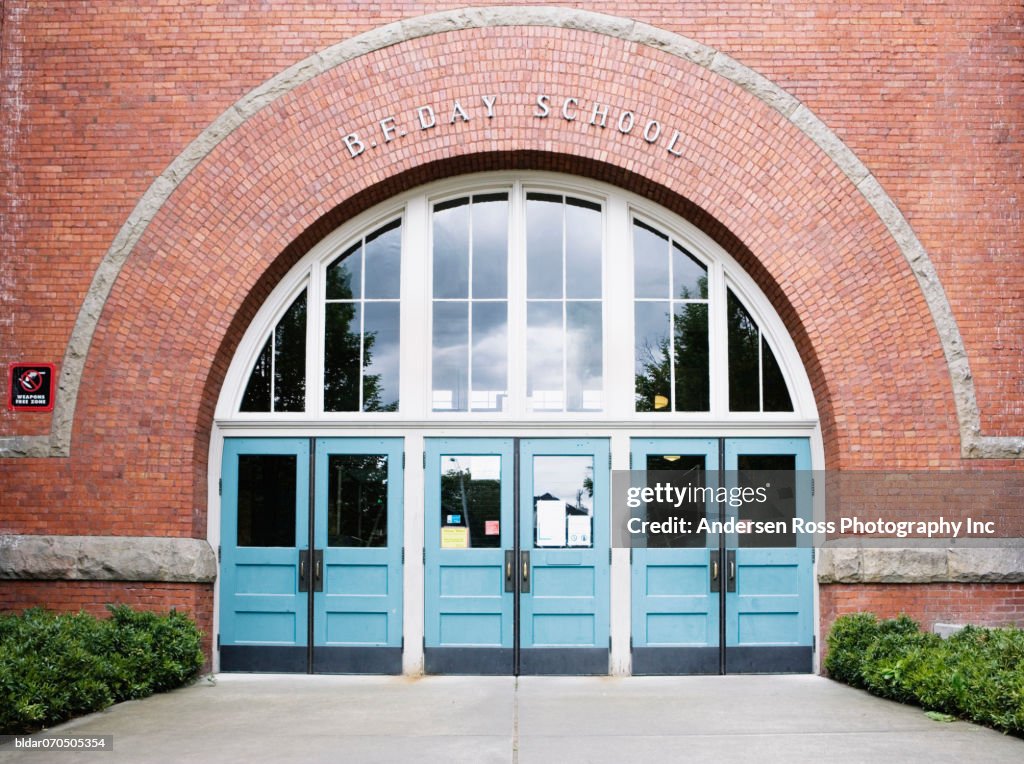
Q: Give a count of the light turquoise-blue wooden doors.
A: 6